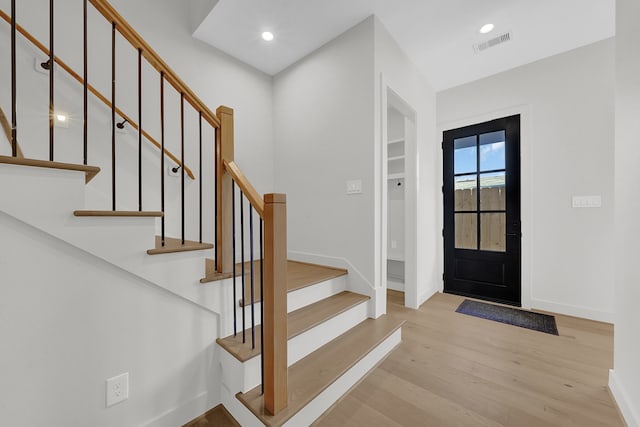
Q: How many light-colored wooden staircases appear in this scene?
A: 1